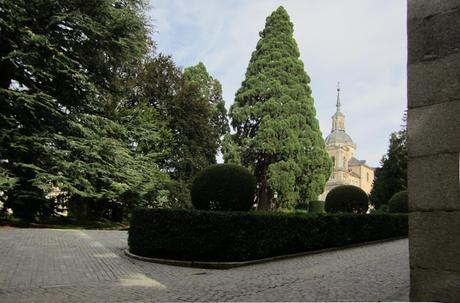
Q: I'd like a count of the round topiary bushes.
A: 3